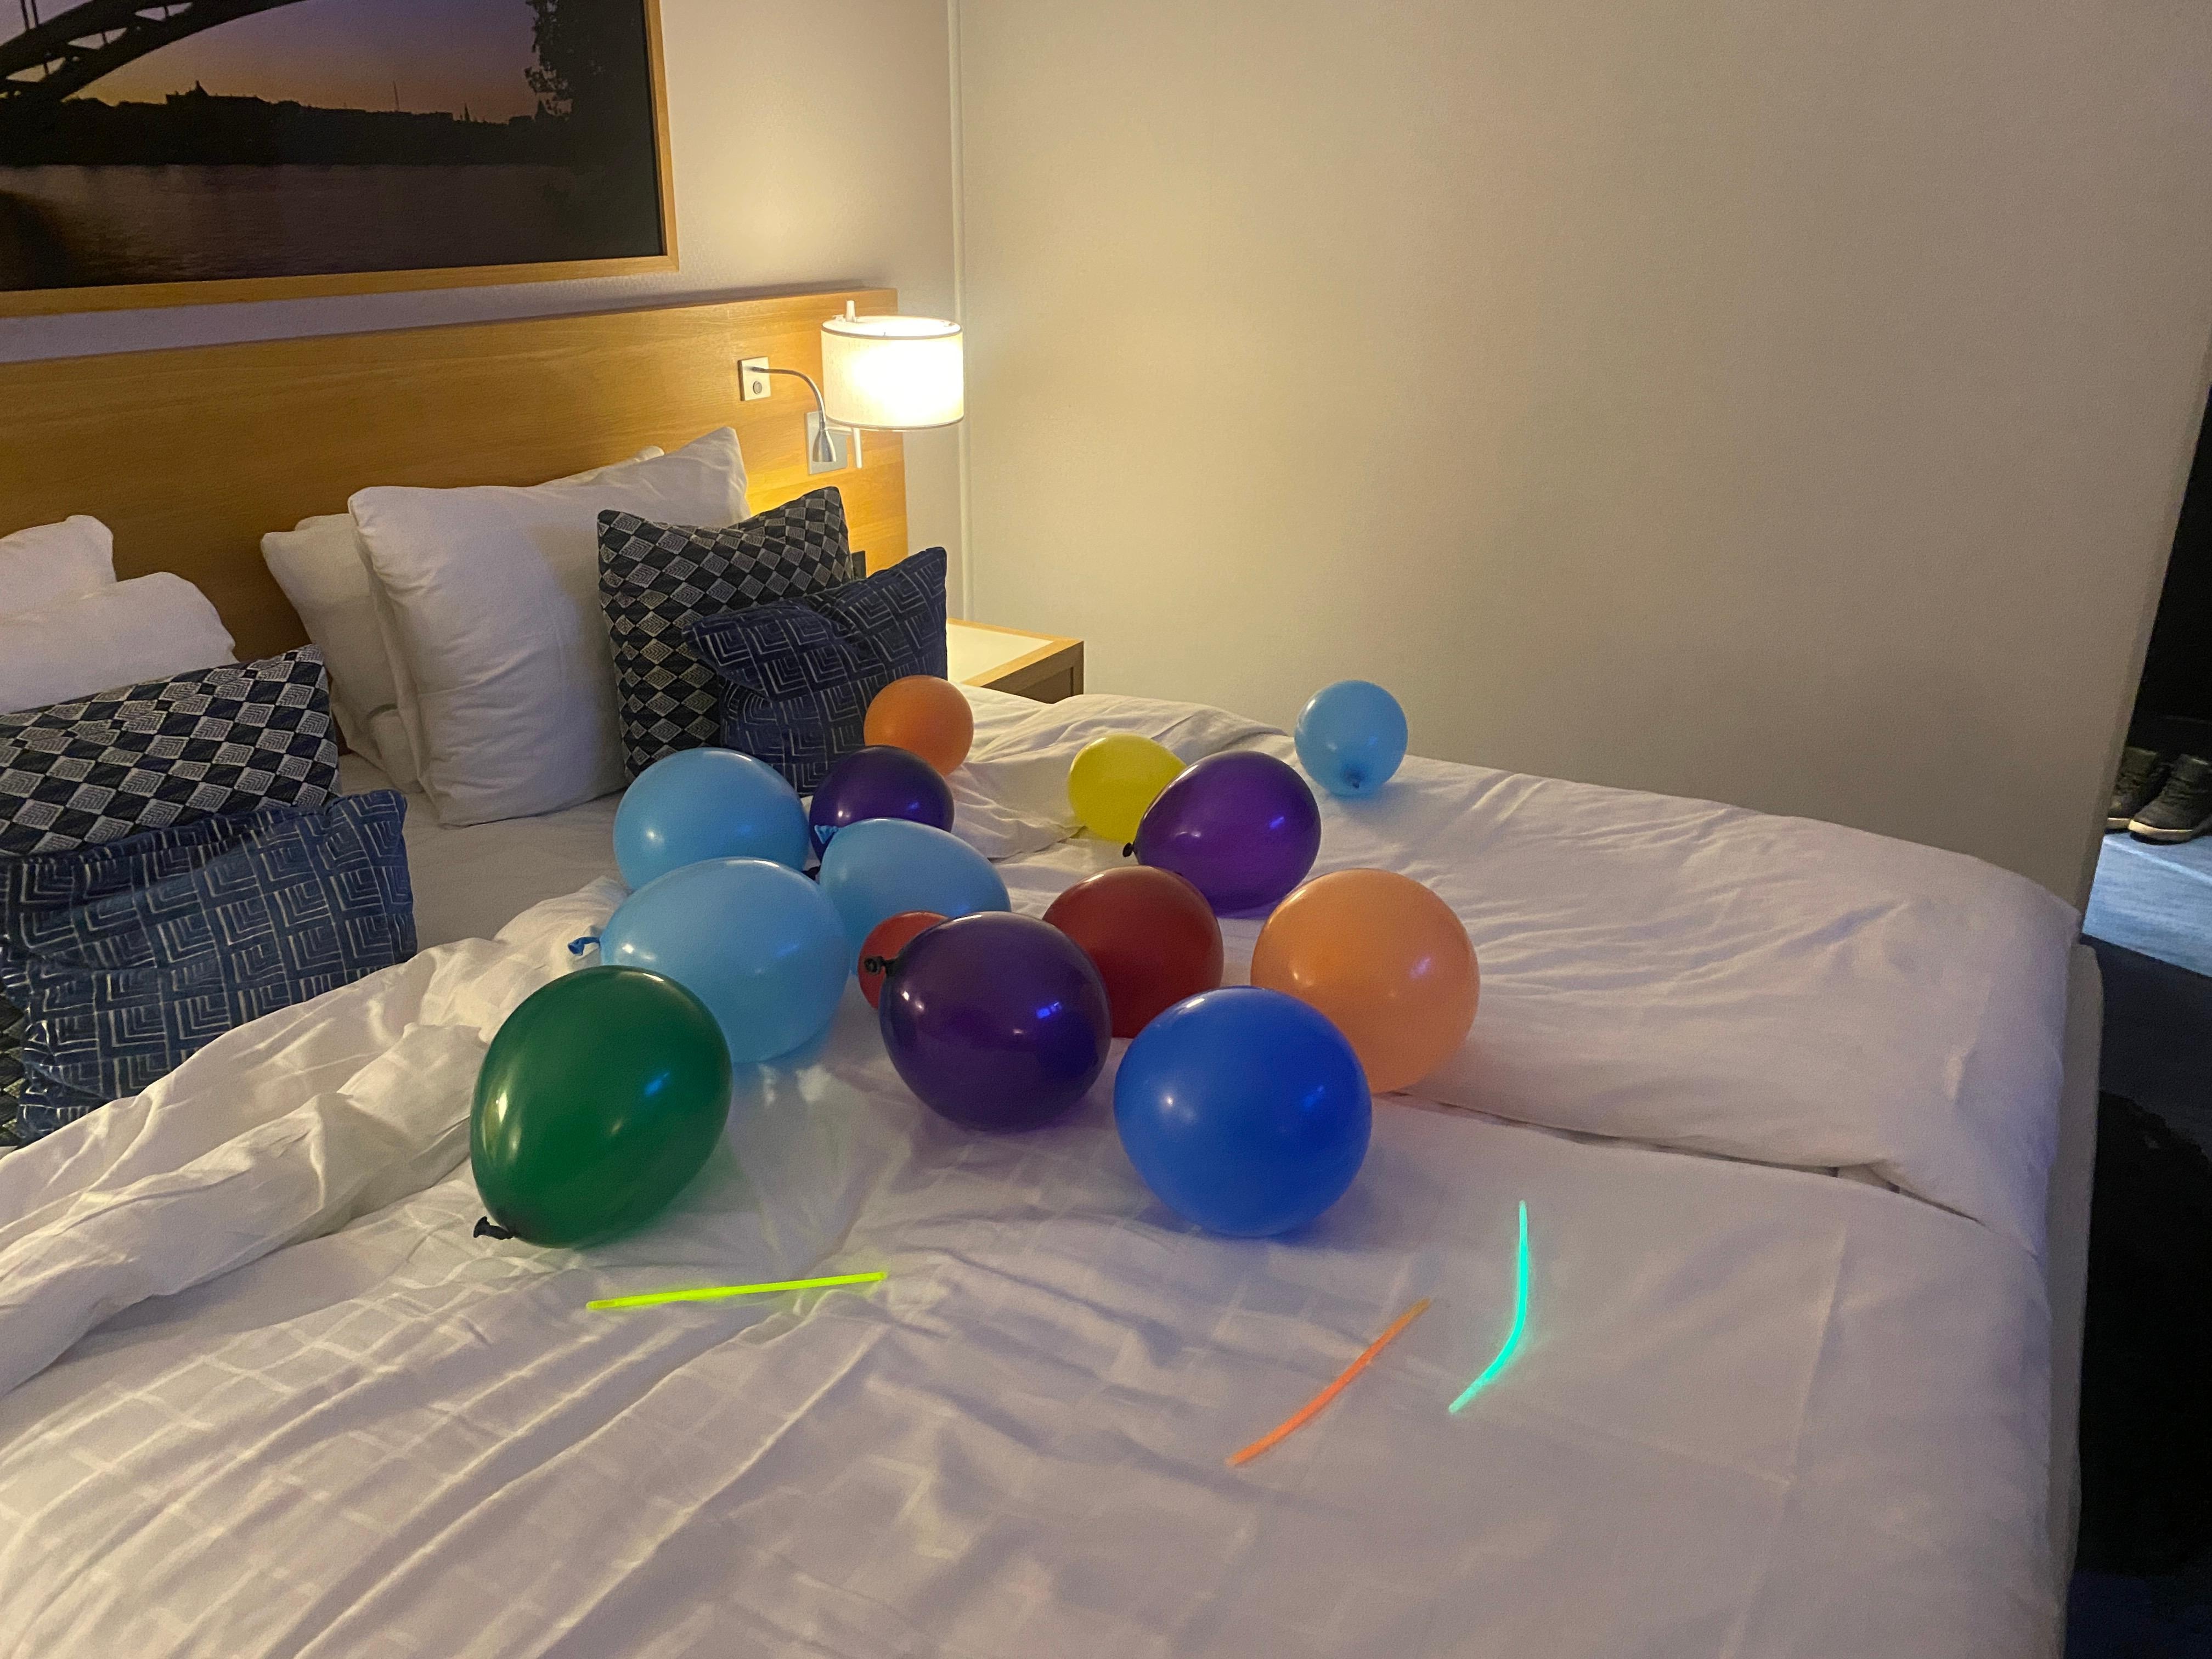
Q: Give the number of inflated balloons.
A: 14